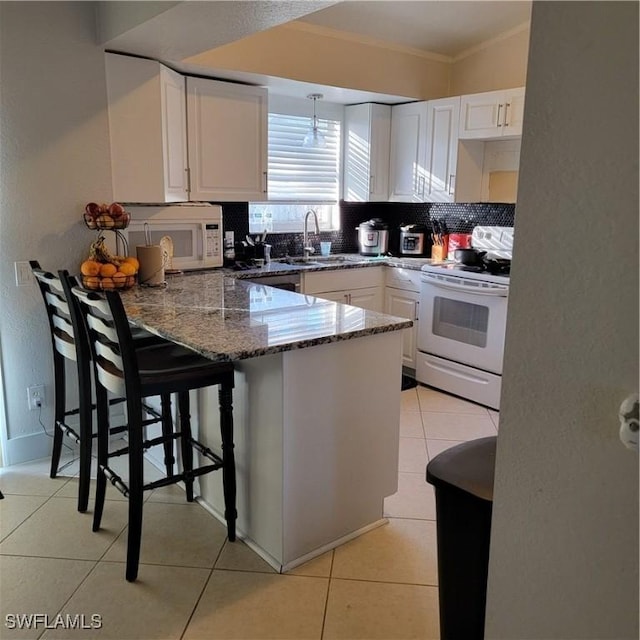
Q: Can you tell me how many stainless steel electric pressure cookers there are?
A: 2